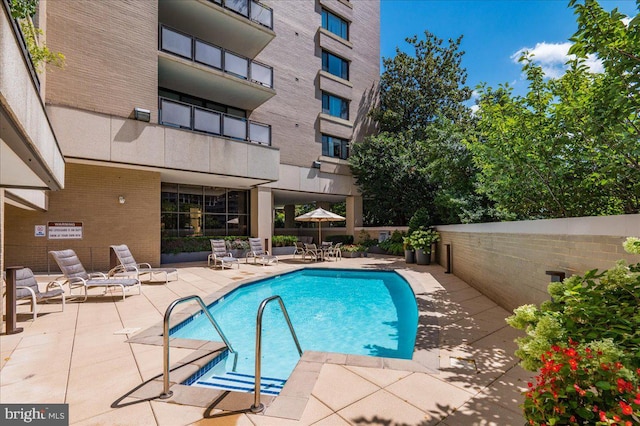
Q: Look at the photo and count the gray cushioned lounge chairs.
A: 5